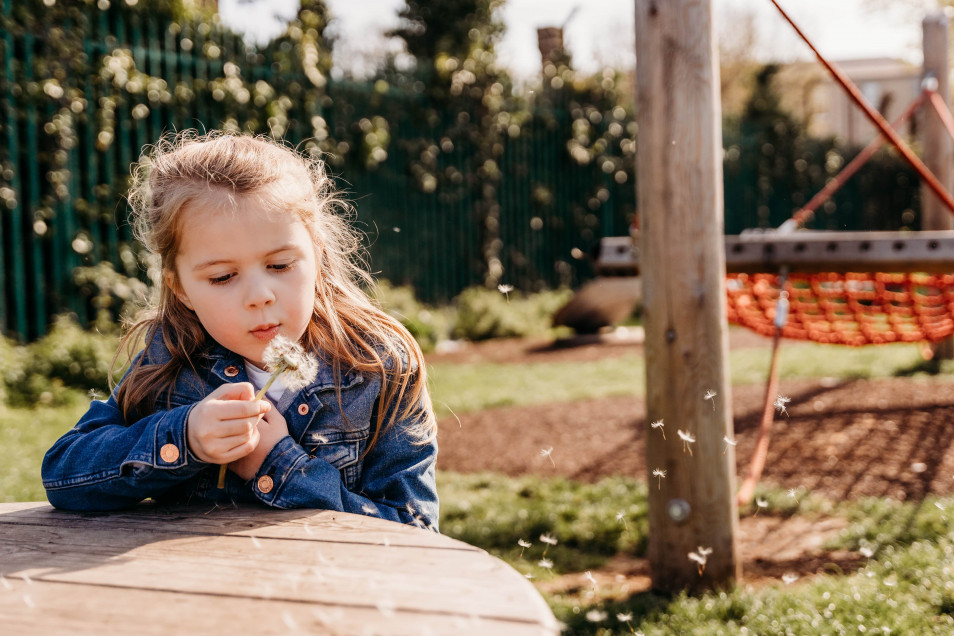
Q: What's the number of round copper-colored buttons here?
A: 4